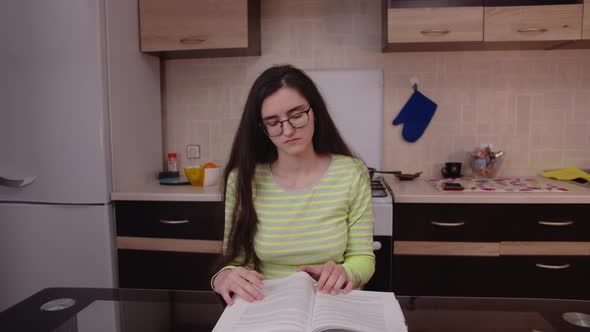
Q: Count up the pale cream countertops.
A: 2